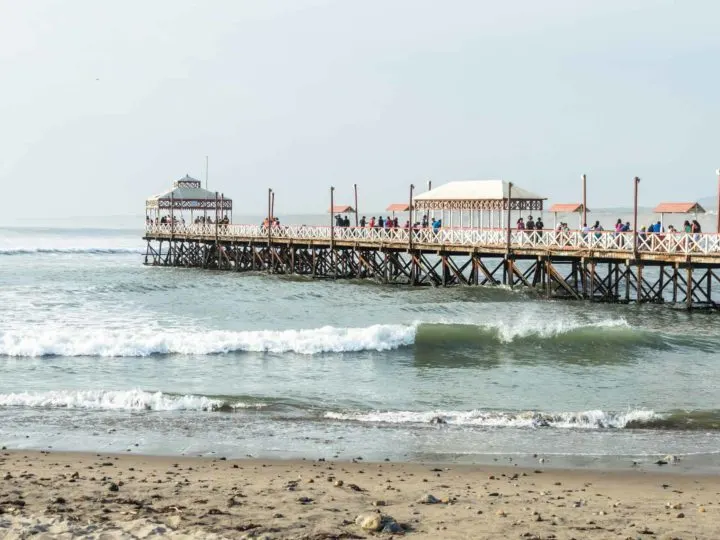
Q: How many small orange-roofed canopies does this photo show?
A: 4